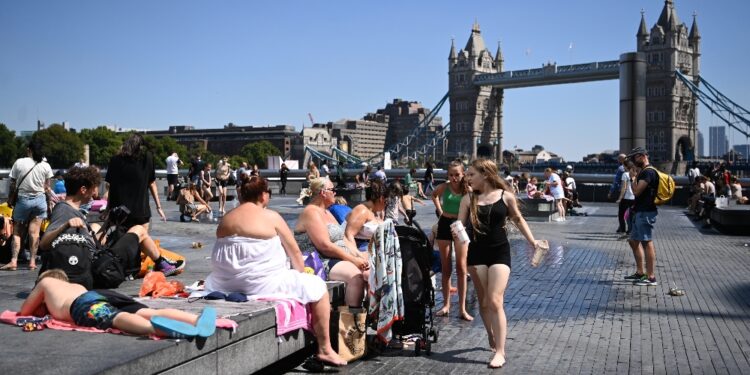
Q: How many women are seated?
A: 3